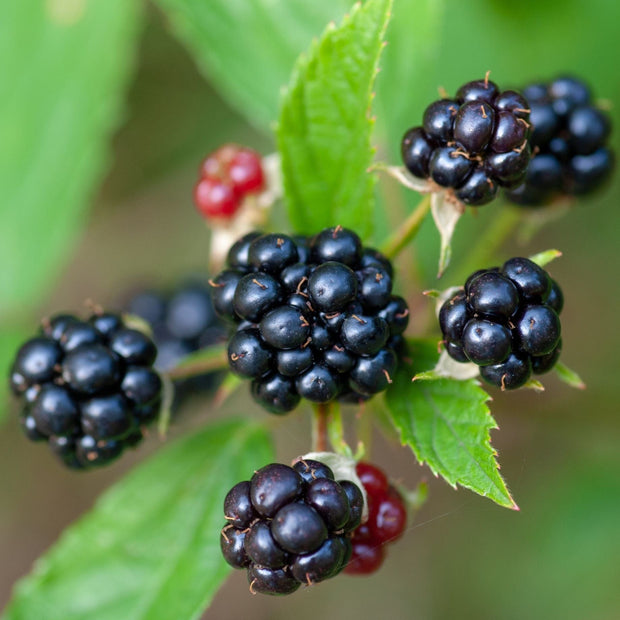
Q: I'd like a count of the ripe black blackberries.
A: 7